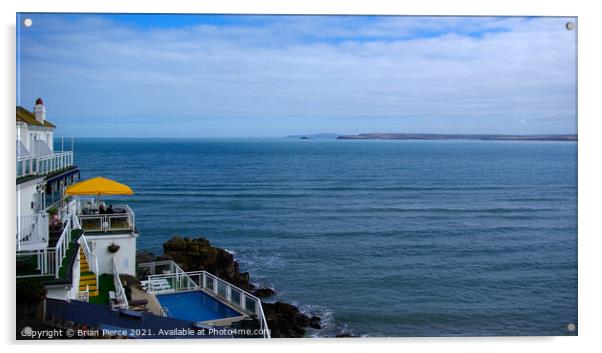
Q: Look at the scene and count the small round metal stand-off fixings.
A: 4